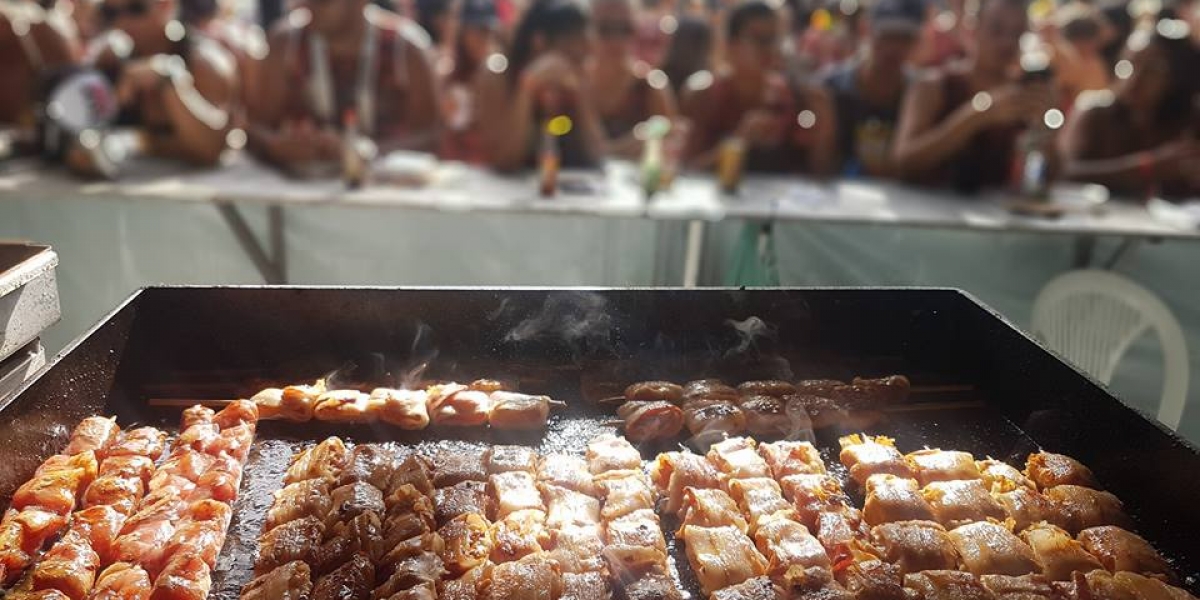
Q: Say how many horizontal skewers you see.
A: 3